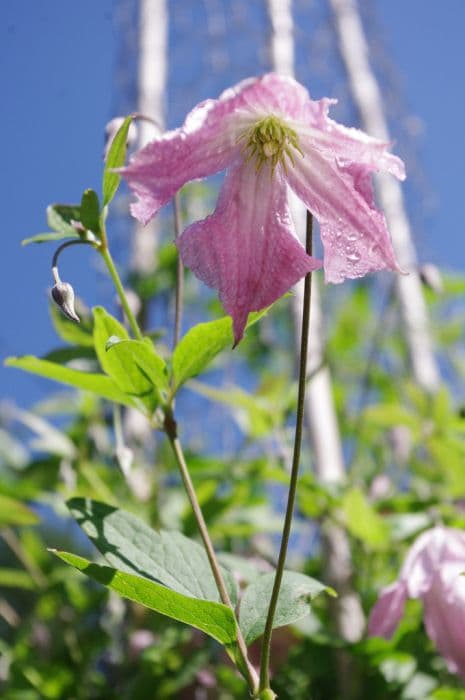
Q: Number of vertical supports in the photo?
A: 3